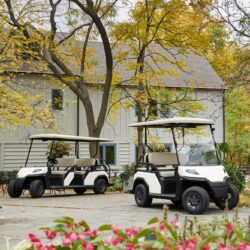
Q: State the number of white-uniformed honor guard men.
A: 0